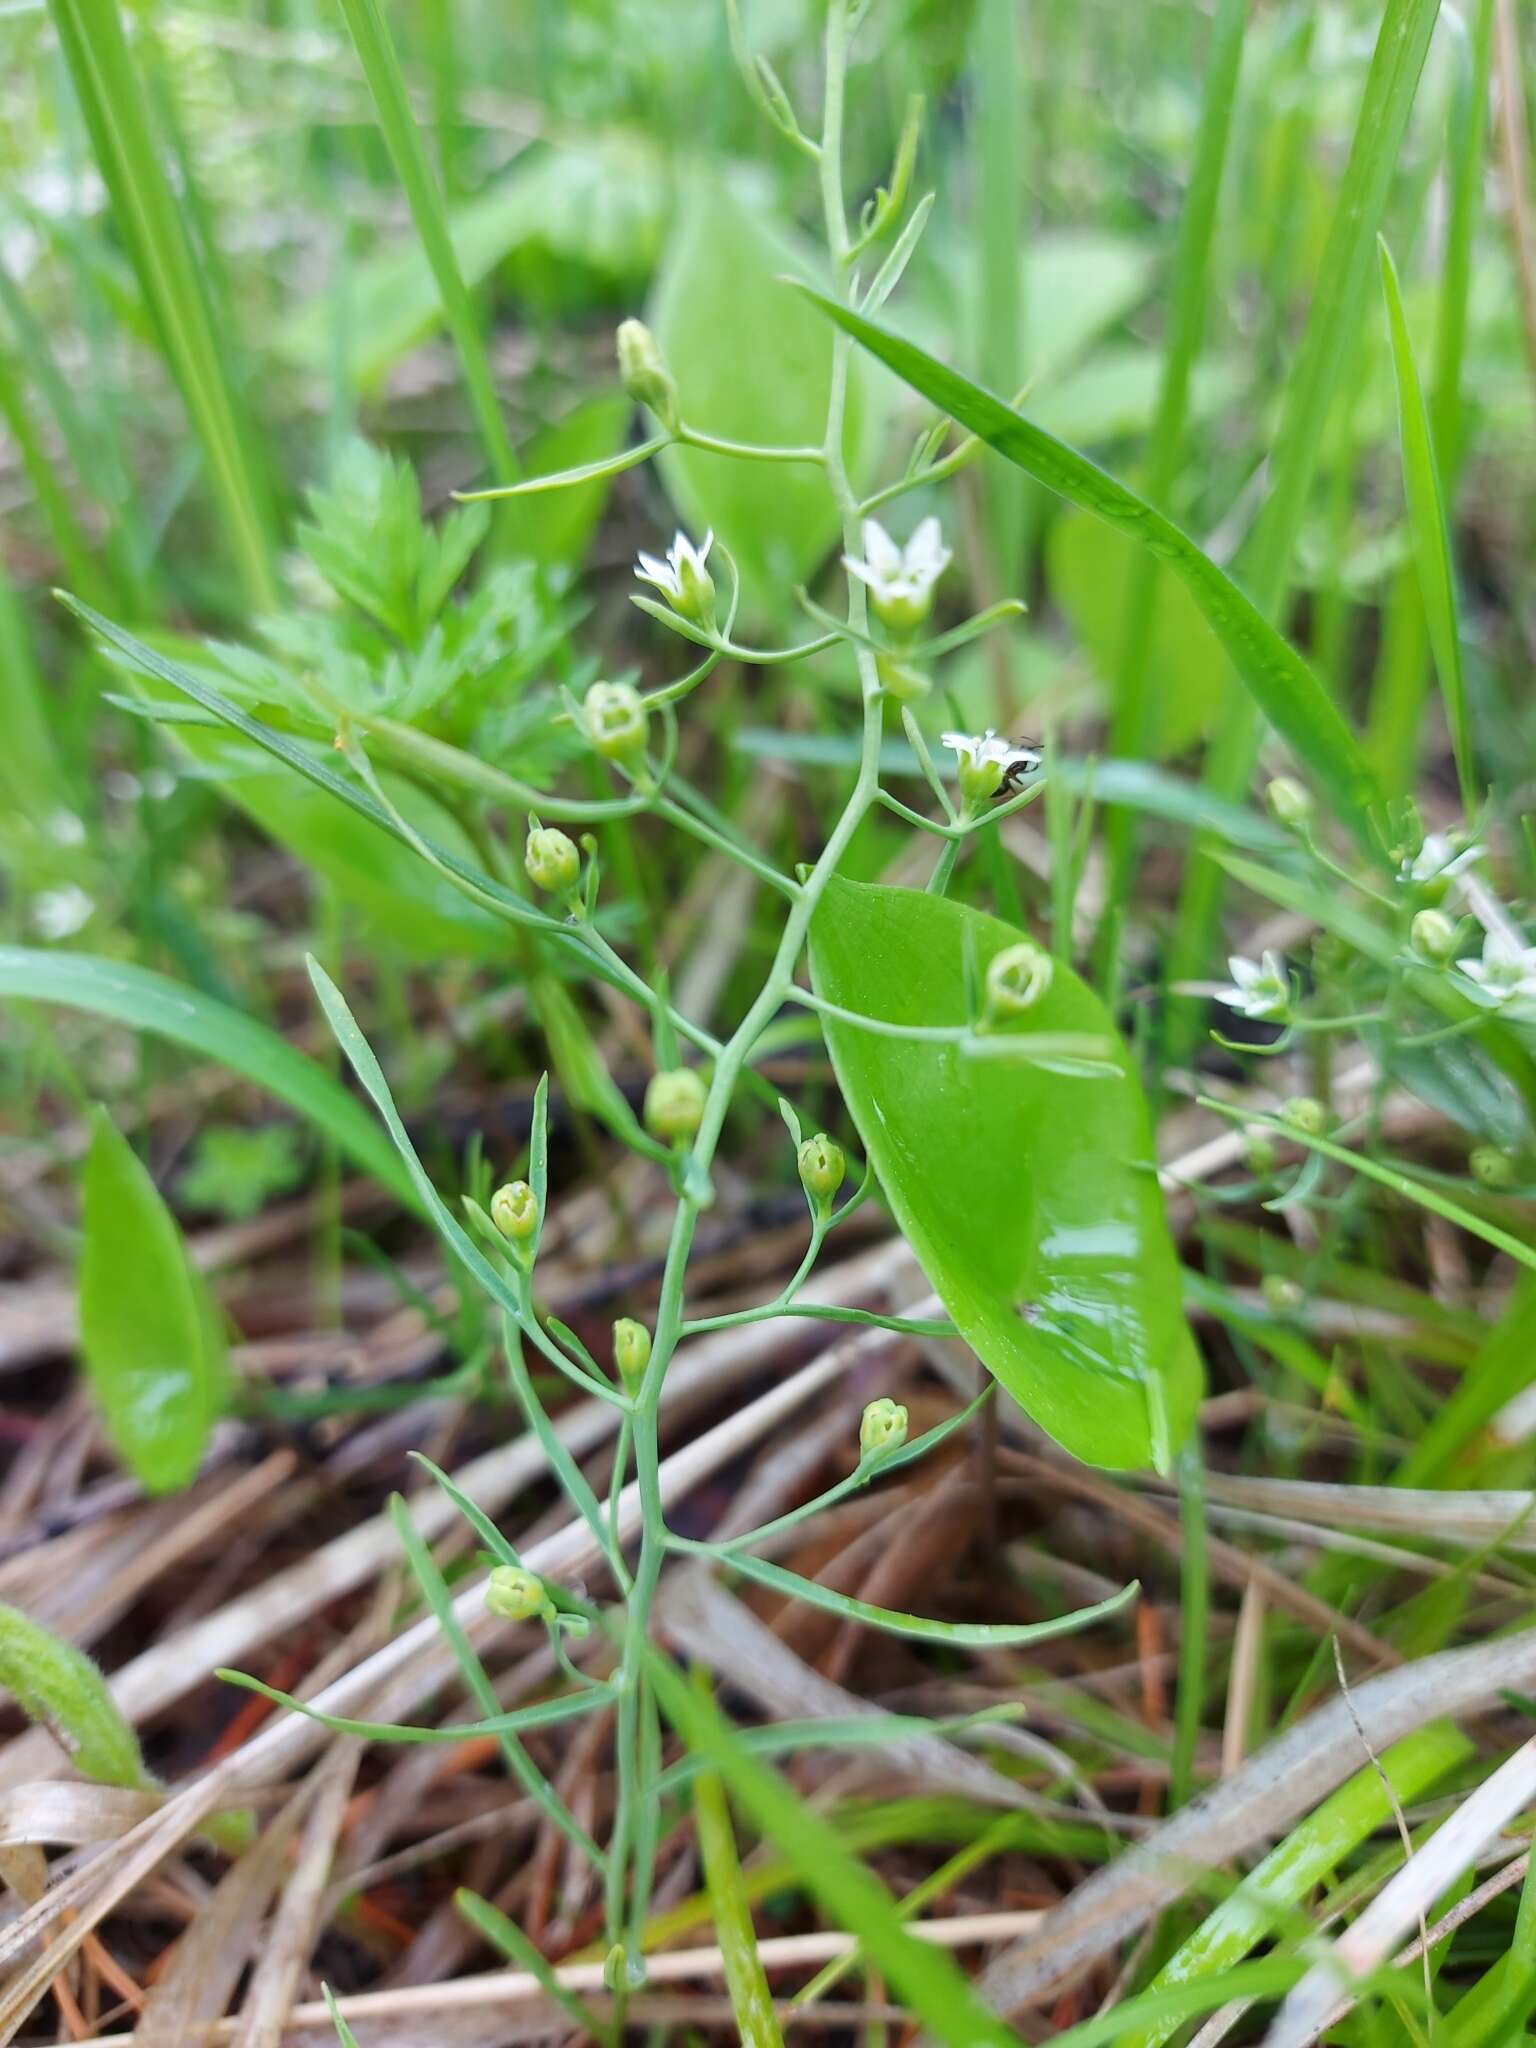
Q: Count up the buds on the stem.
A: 10